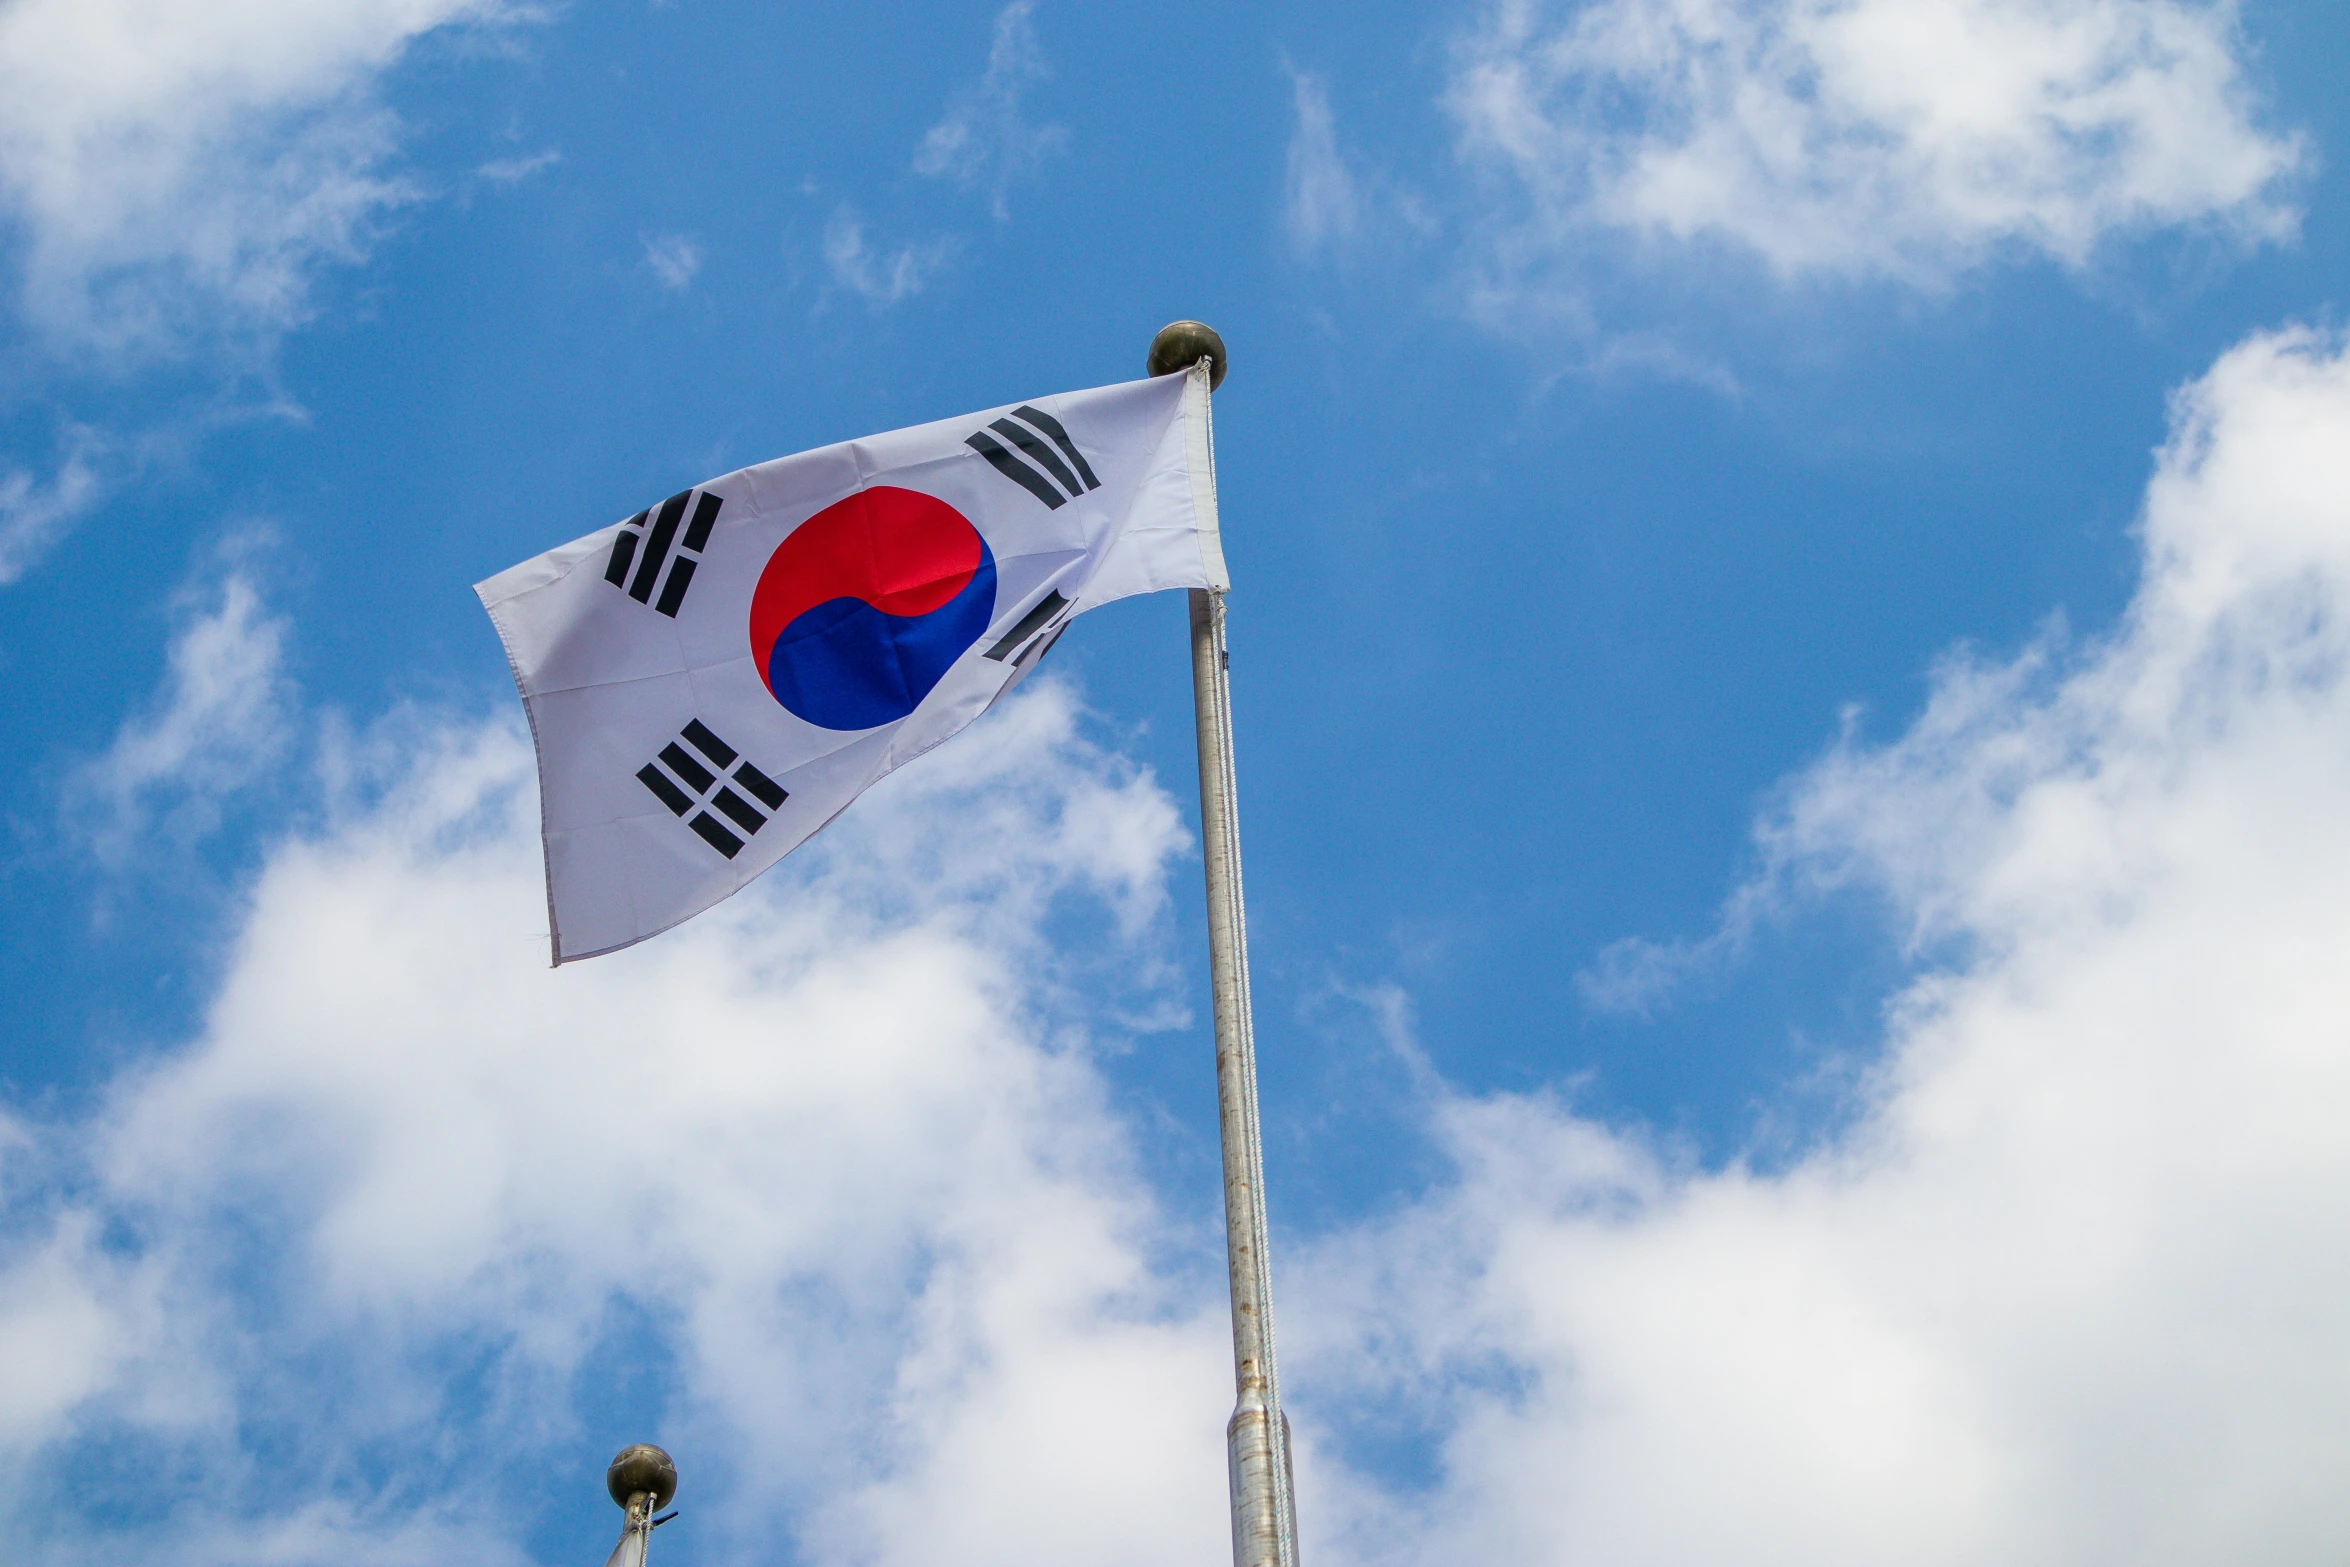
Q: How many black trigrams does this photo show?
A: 4